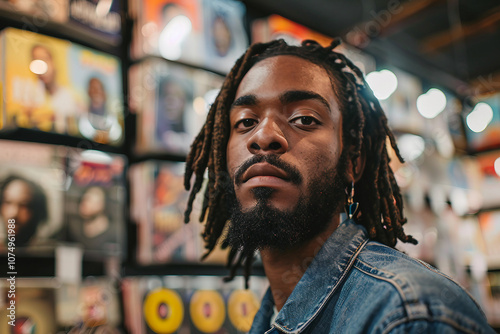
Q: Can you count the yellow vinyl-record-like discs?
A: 3